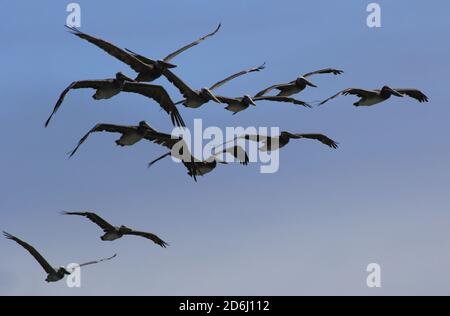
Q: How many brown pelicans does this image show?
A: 11